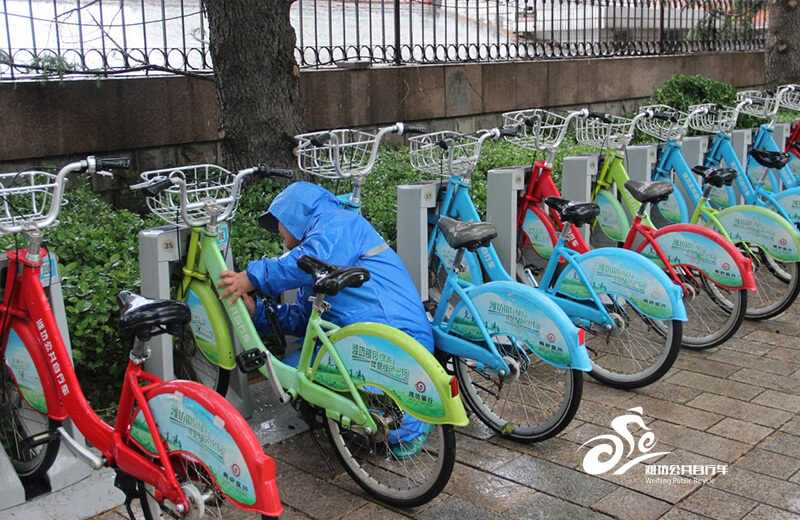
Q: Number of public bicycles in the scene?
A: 10